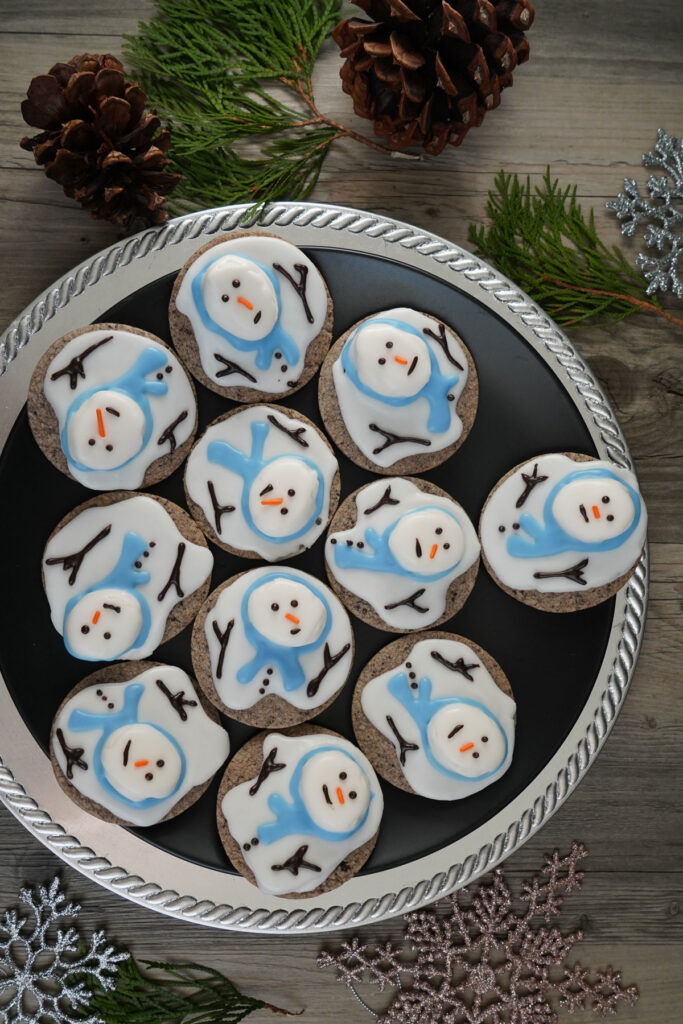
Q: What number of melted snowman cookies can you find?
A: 11